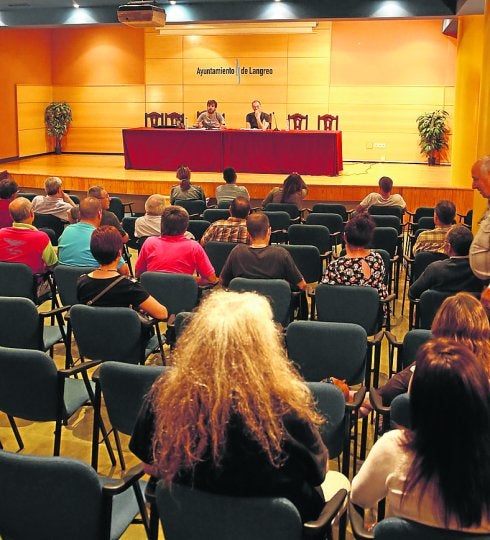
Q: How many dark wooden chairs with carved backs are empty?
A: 4